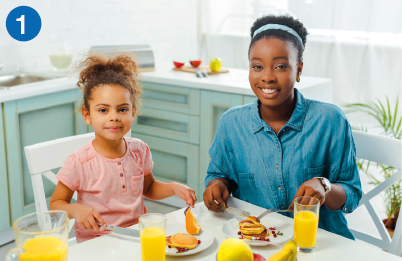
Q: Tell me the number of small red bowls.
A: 2